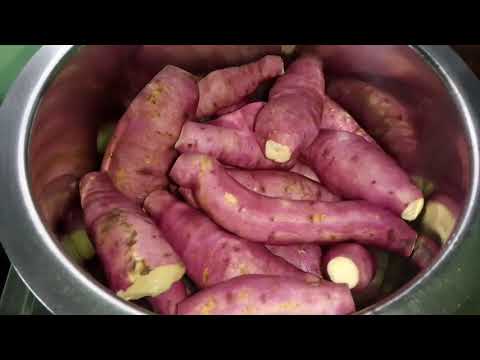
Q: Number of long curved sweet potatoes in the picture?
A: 1